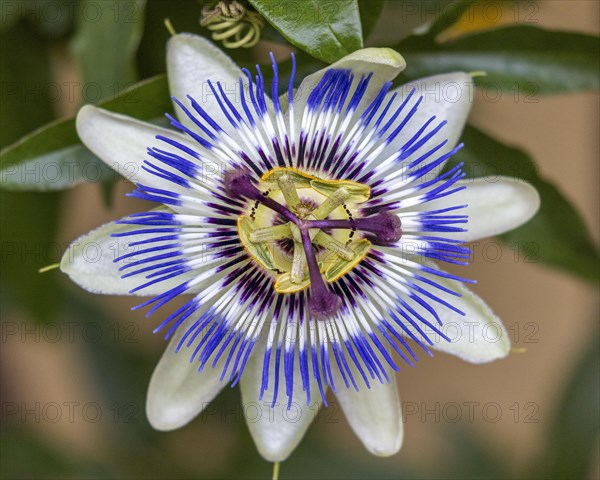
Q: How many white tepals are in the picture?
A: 10